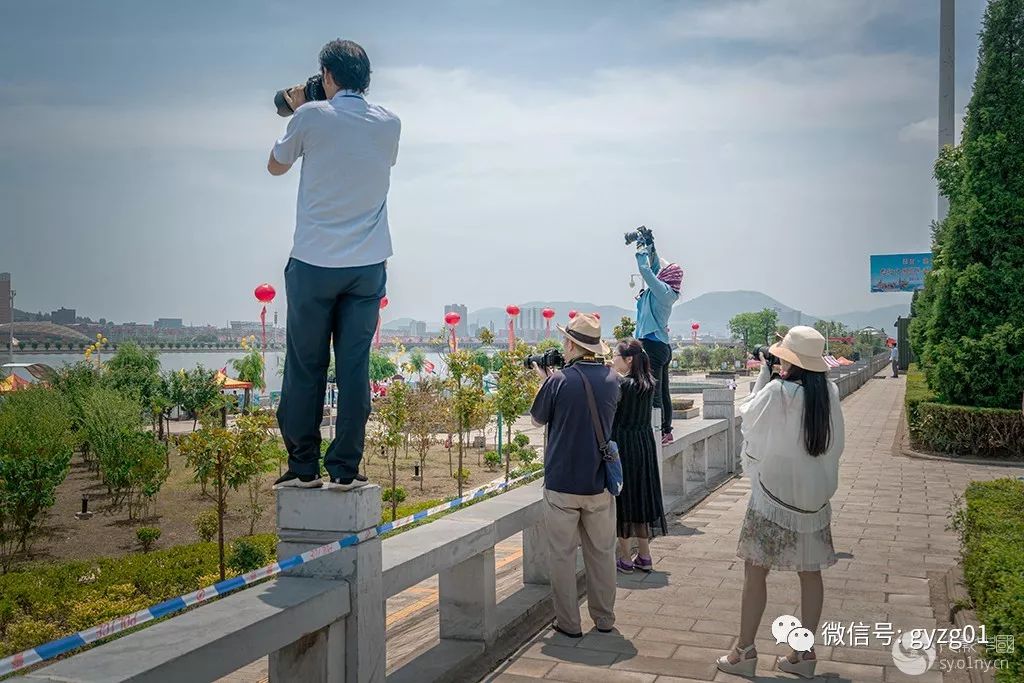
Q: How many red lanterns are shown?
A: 8